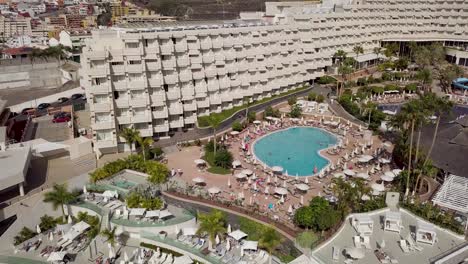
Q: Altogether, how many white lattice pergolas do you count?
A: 1